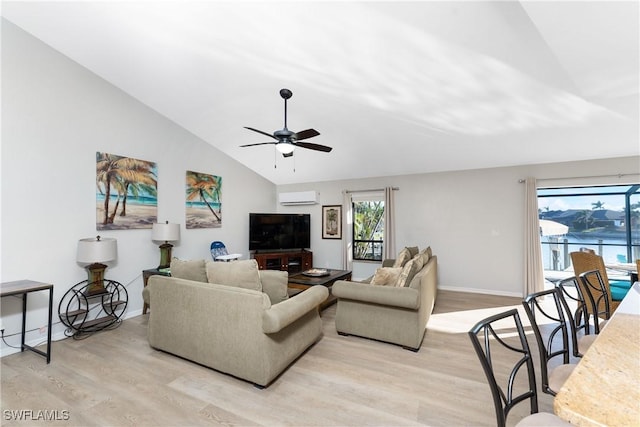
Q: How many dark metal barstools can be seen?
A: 4